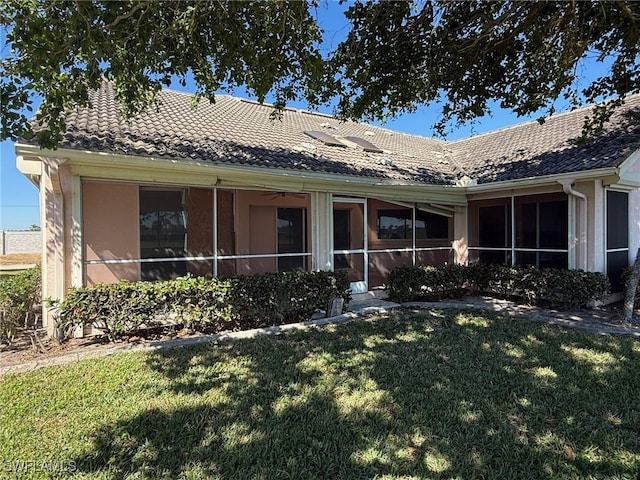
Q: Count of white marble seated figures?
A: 0